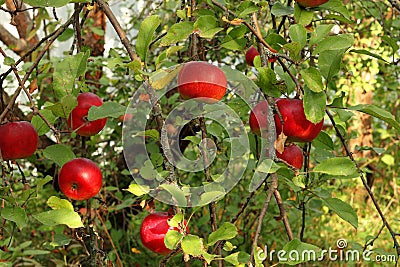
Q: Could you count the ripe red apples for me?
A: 10